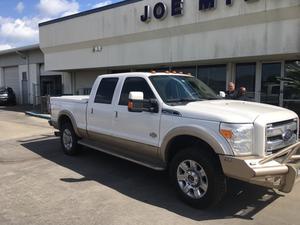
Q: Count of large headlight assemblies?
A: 1